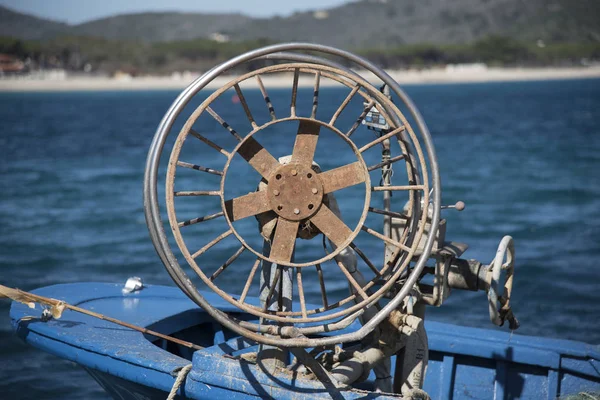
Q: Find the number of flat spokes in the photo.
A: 6